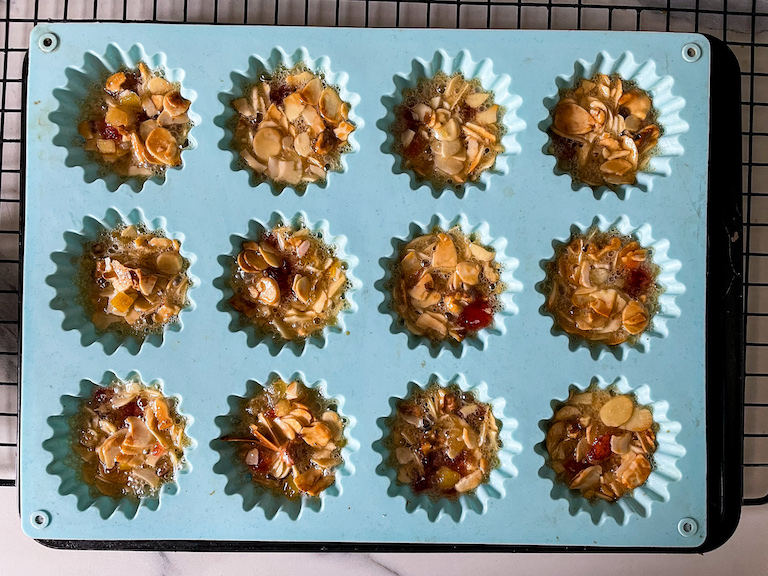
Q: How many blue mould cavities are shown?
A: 12